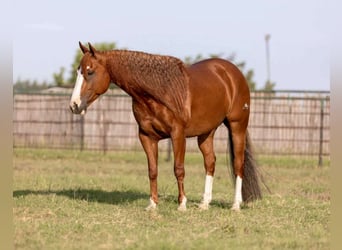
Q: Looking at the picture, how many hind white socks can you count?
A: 2